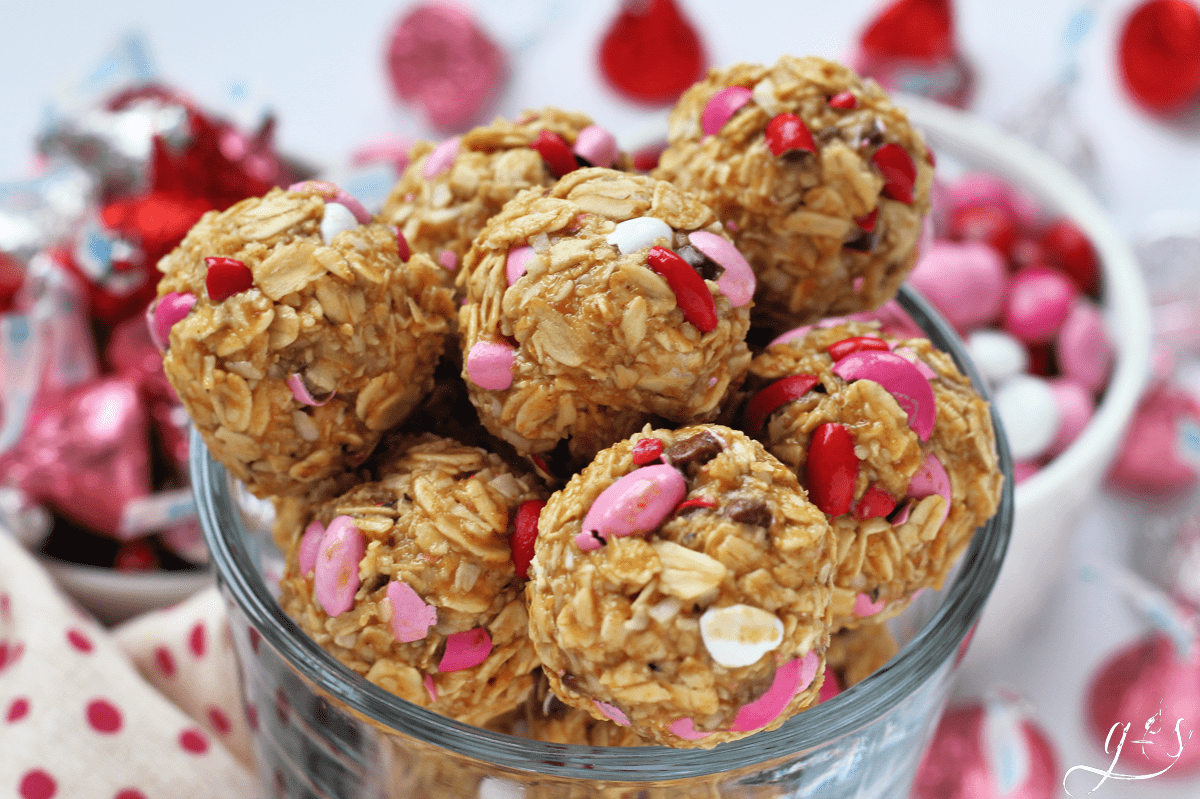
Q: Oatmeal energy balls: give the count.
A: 7